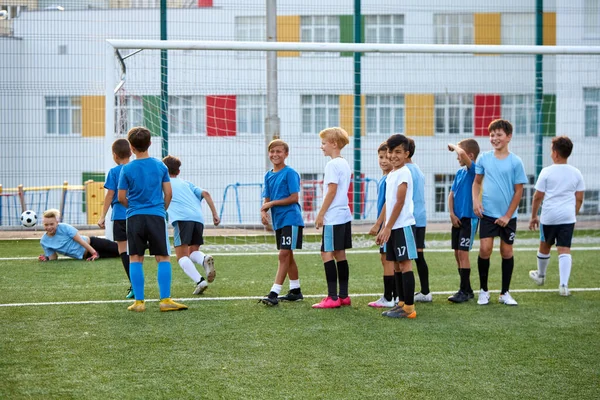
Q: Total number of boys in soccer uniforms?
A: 12